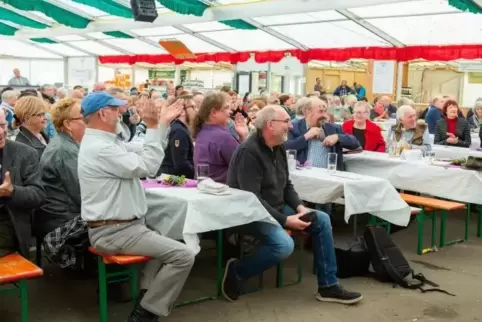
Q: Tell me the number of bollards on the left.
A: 0